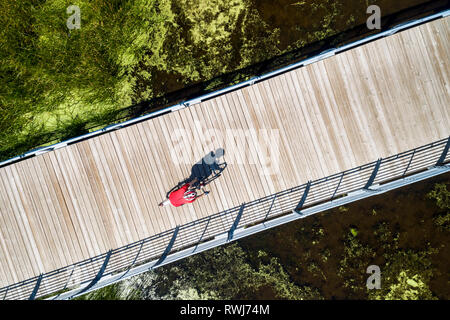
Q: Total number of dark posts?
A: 7